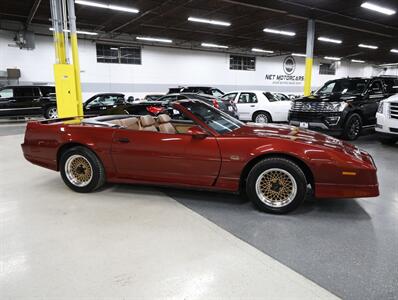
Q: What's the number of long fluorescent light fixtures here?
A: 14